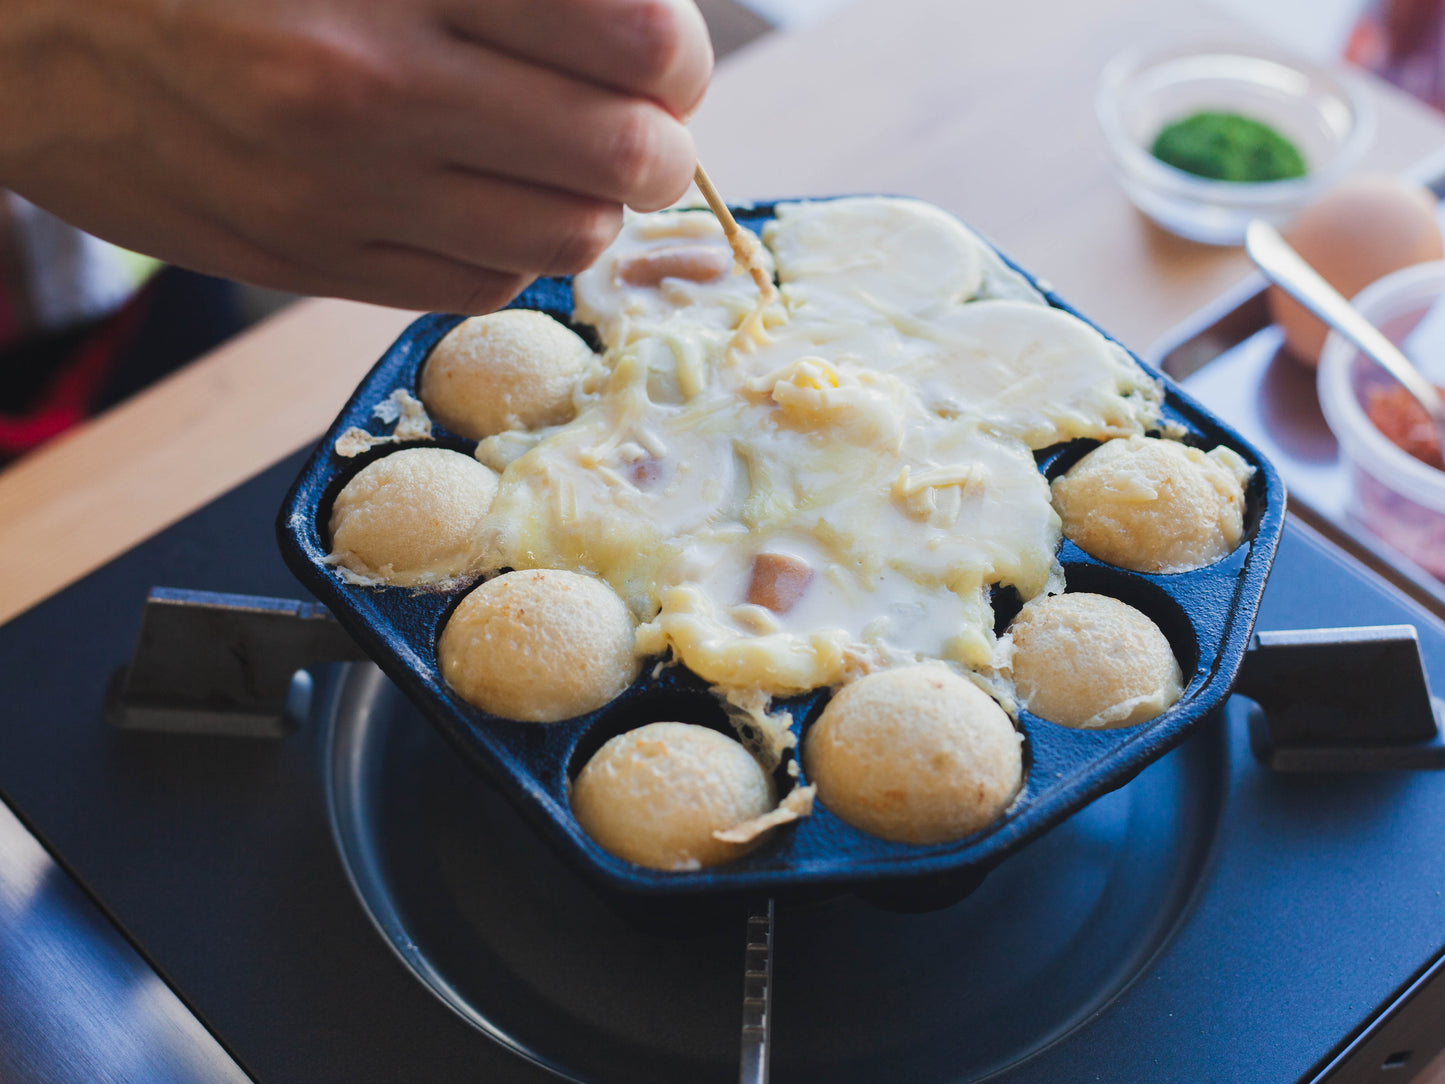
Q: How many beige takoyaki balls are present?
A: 7